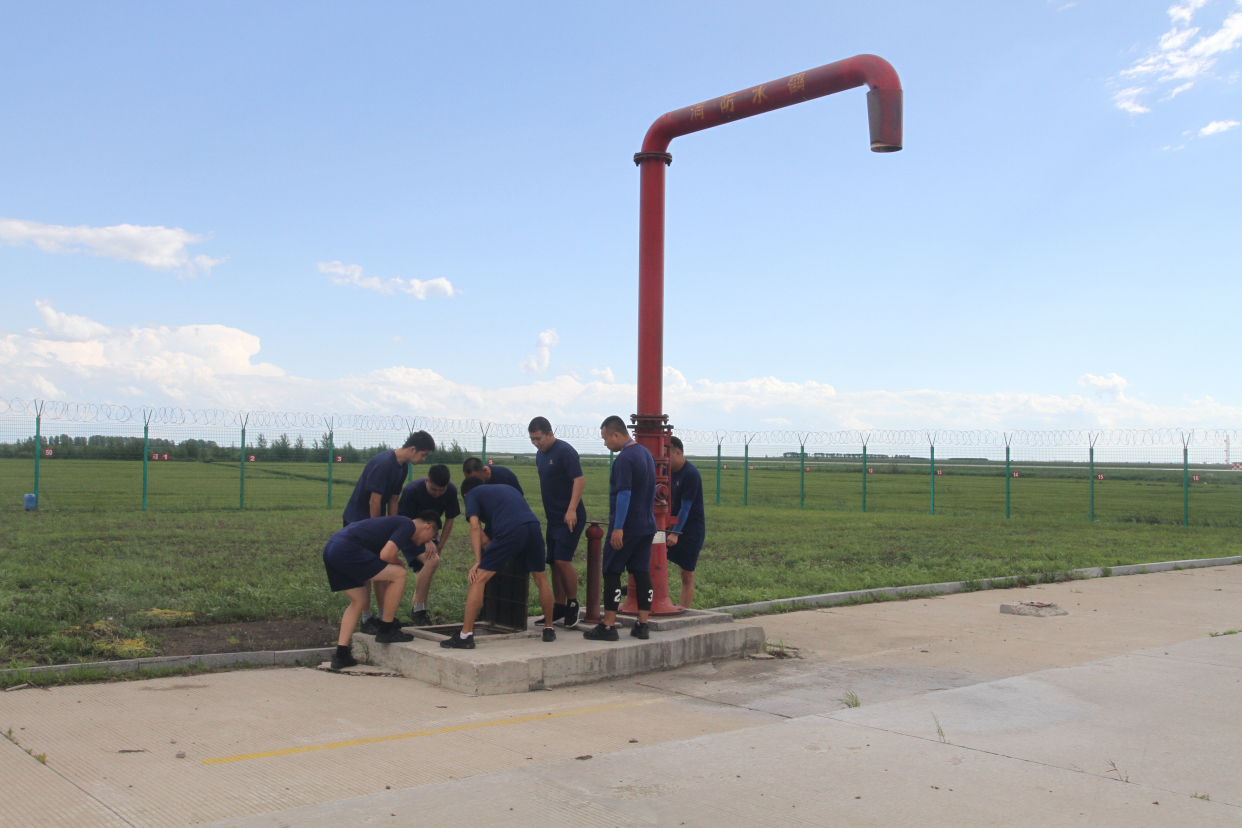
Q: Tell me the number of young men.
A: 8